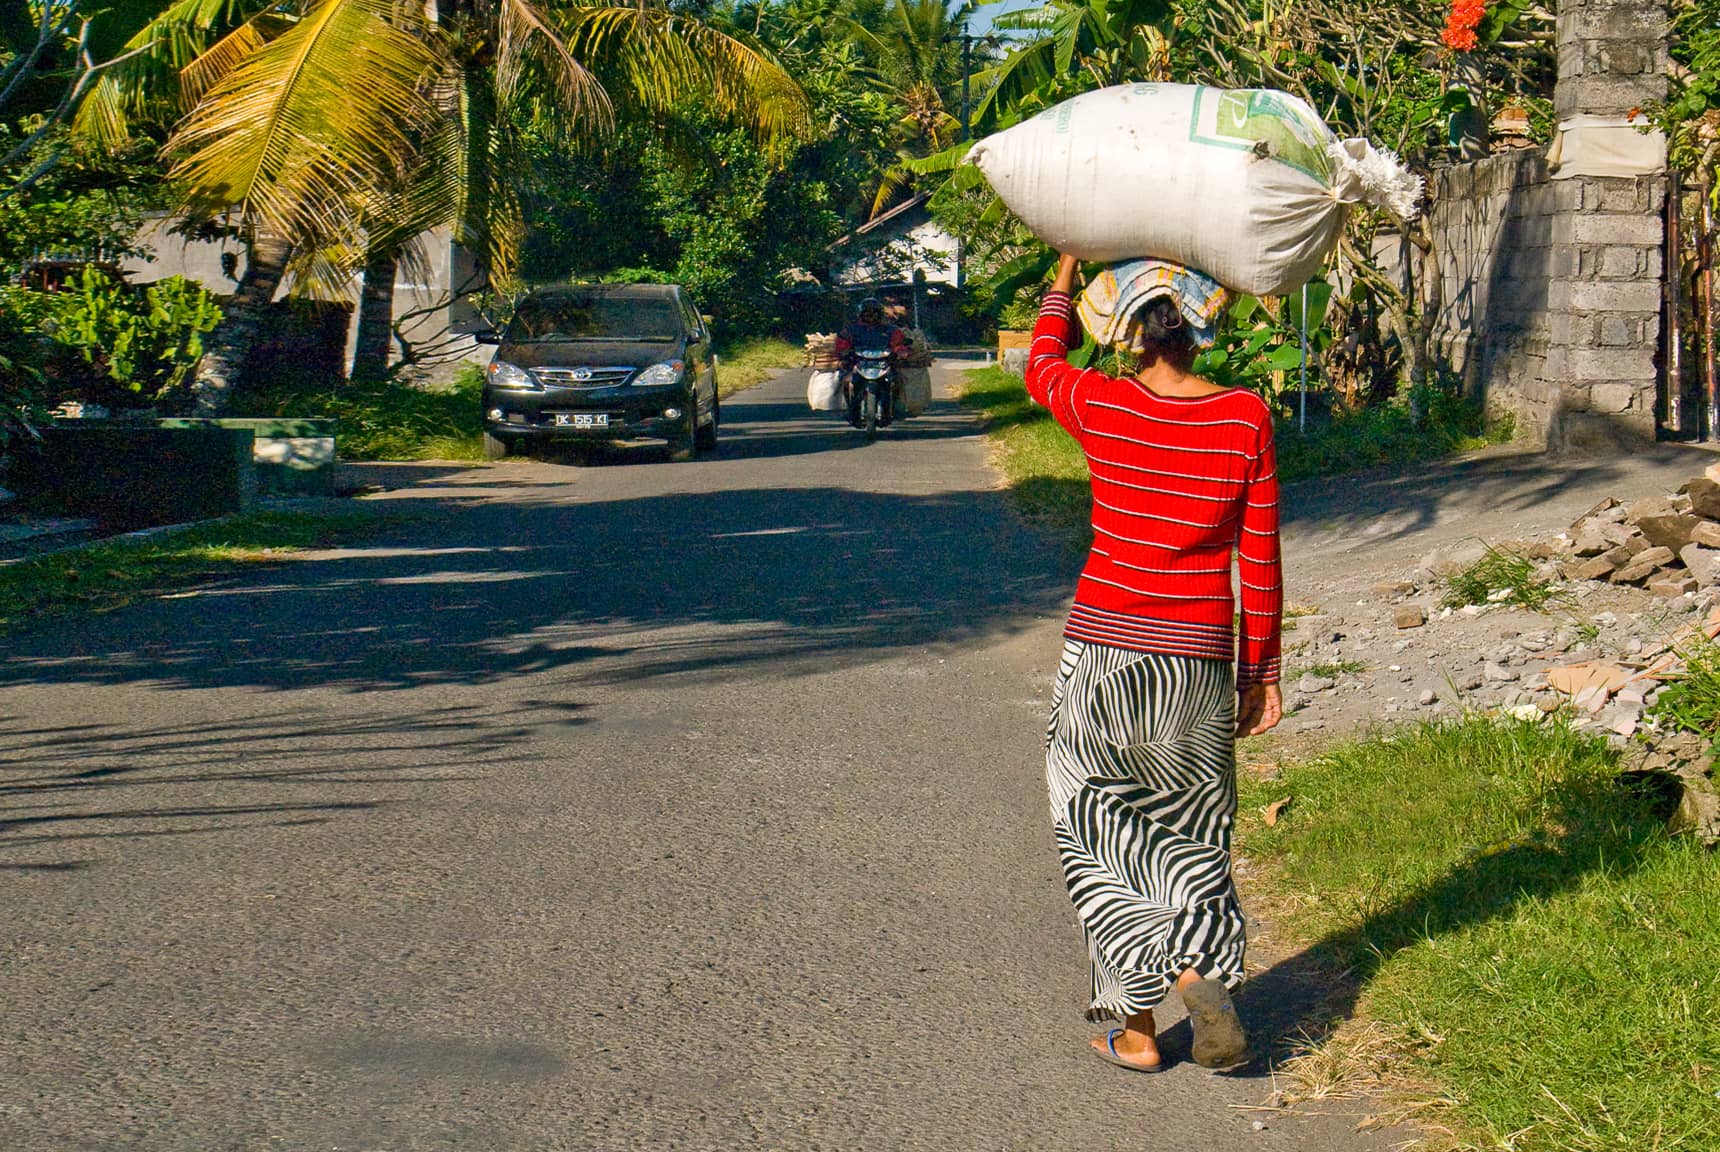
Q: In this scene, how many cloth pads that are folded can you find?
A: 1